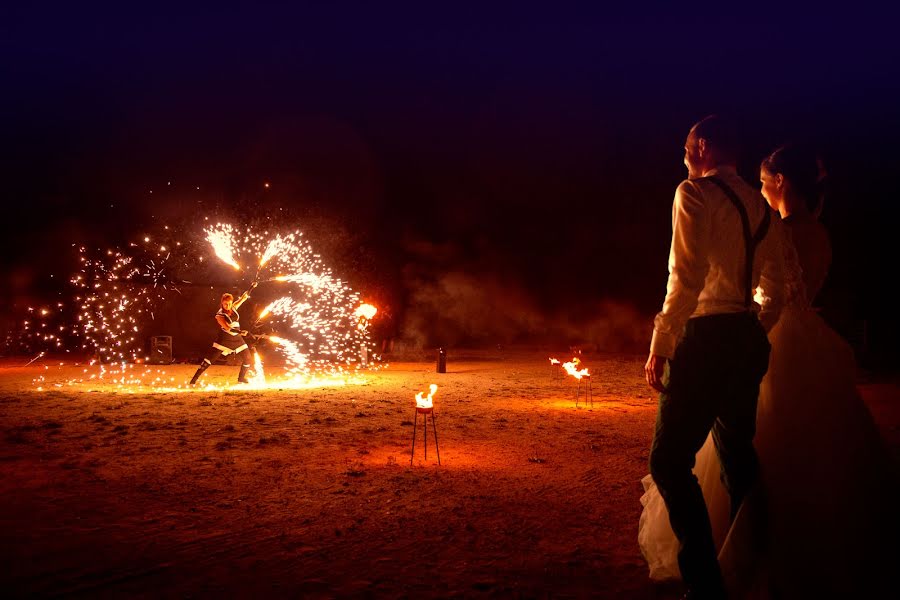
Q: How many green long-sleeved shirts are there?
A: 0